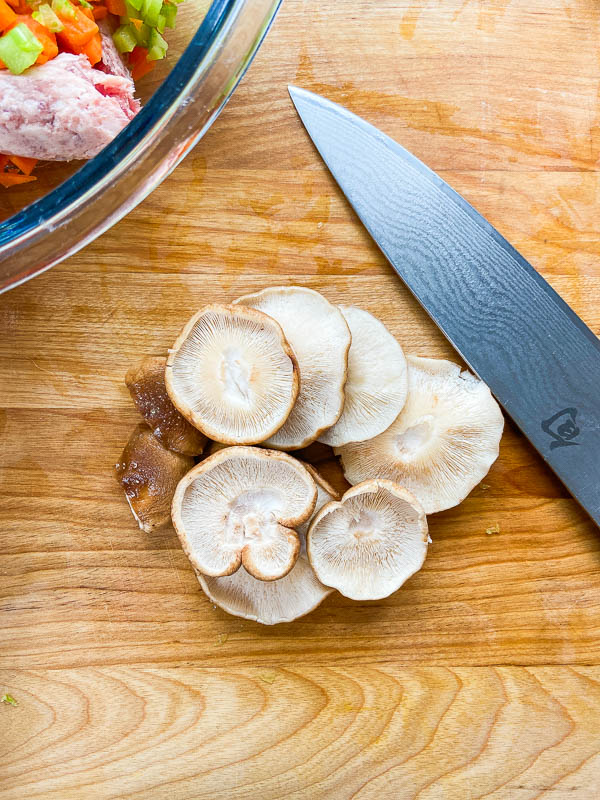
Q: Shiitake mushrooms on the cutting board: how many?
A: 9